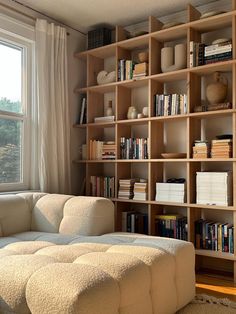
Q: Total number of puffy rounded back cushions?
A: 3